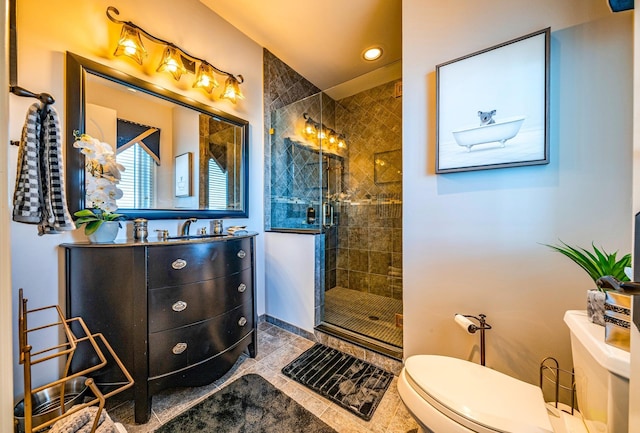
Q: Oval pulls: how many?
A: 6